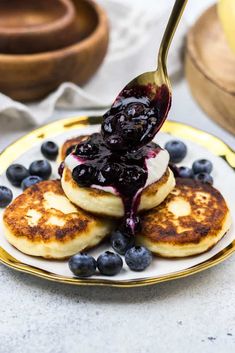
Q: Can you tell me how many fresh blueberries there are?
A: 13